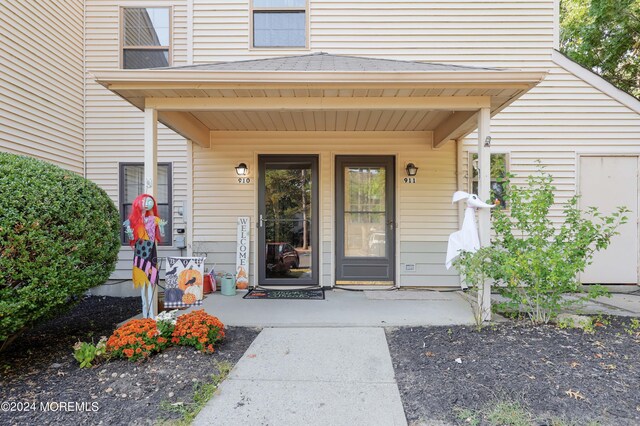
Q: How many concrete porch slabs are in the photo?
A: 1